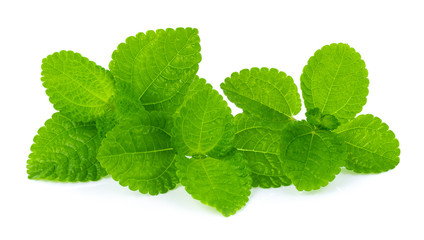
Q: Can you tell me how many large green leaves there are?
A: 11